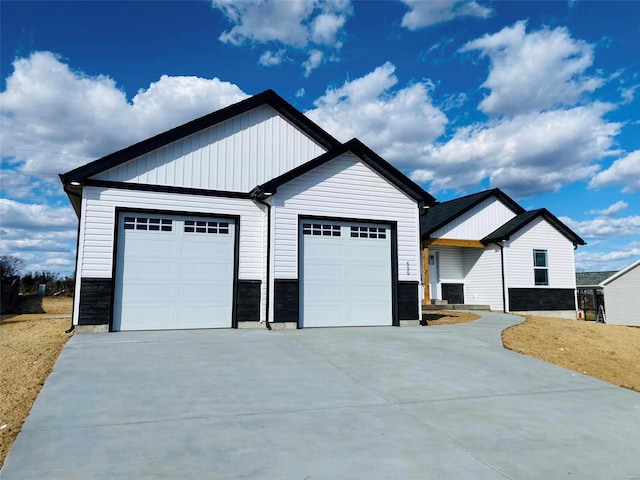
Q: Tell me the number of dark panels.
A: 6